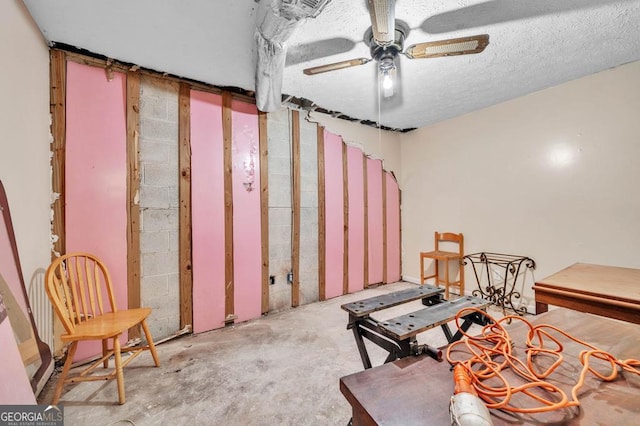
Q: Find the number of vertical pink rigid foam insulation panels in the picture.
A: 7